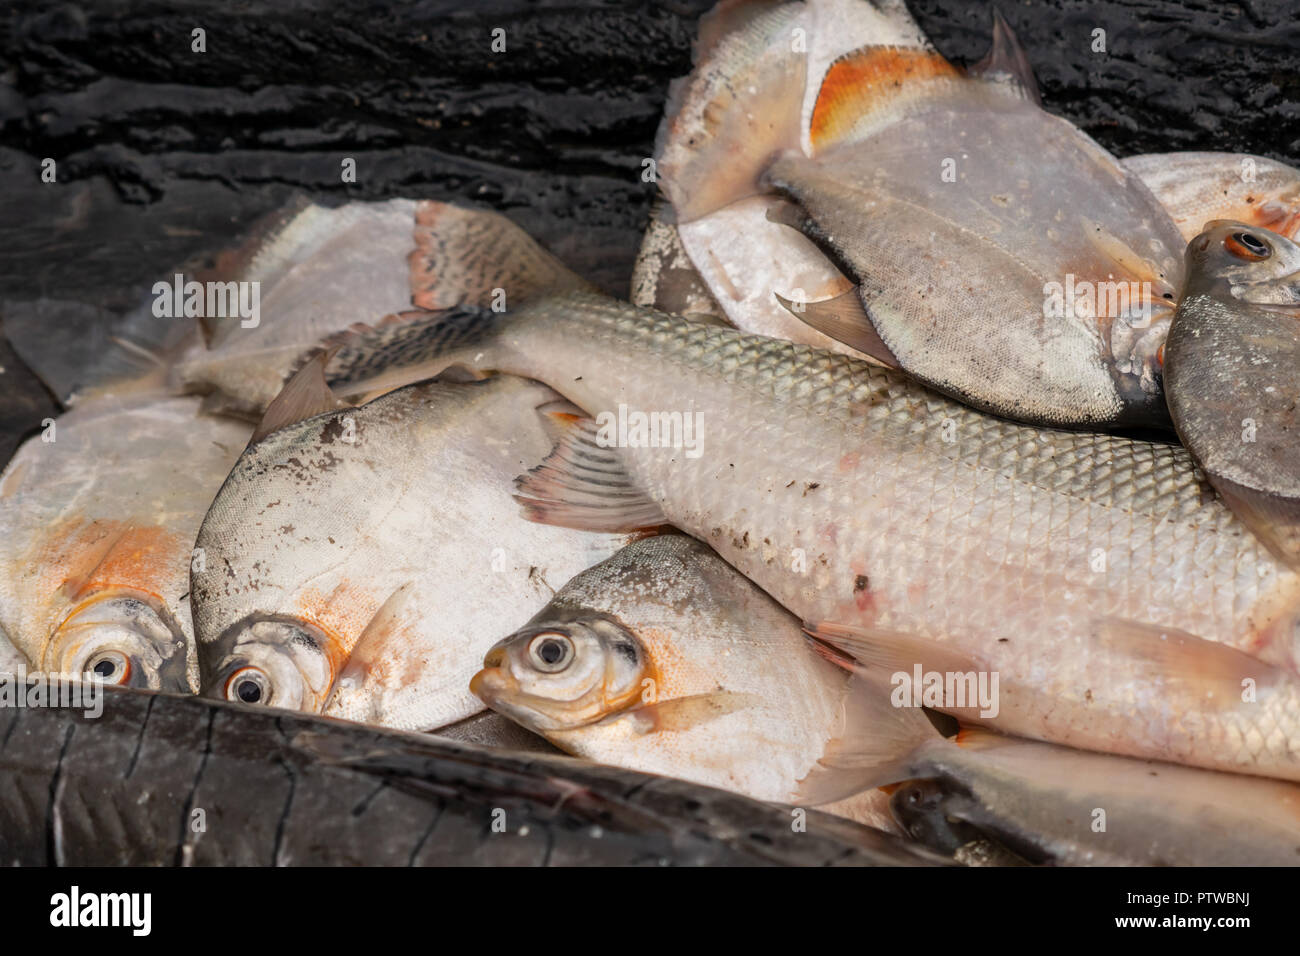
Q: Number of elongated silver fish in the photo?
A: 1